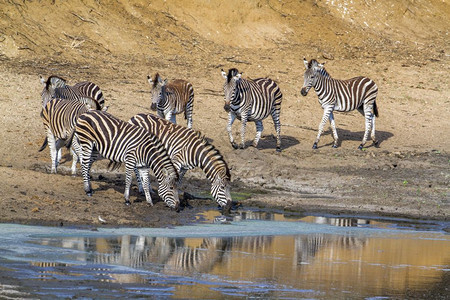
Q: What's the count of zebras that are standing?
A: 7